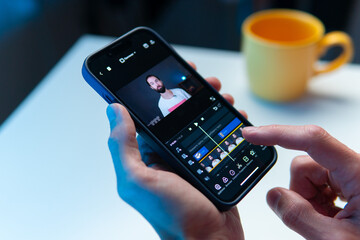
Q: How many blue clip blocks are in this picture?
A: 2